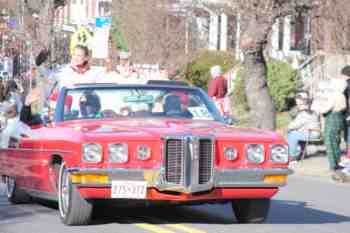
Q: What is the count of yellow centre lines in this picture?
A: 2